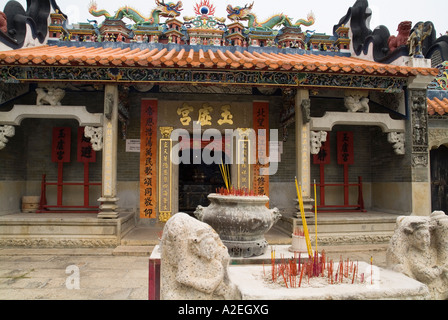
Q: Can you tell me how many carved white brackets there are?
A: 4